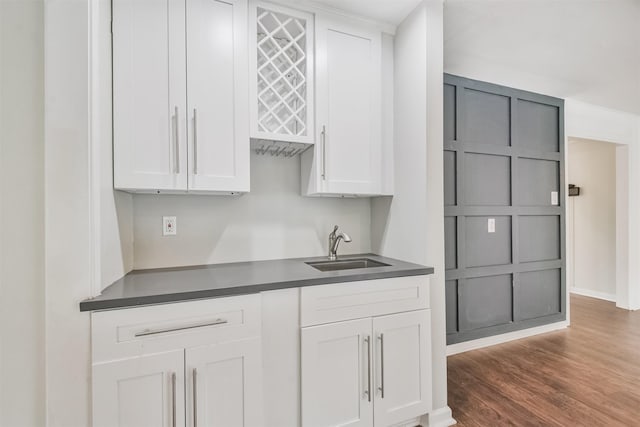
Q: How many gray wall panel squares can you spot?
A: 12